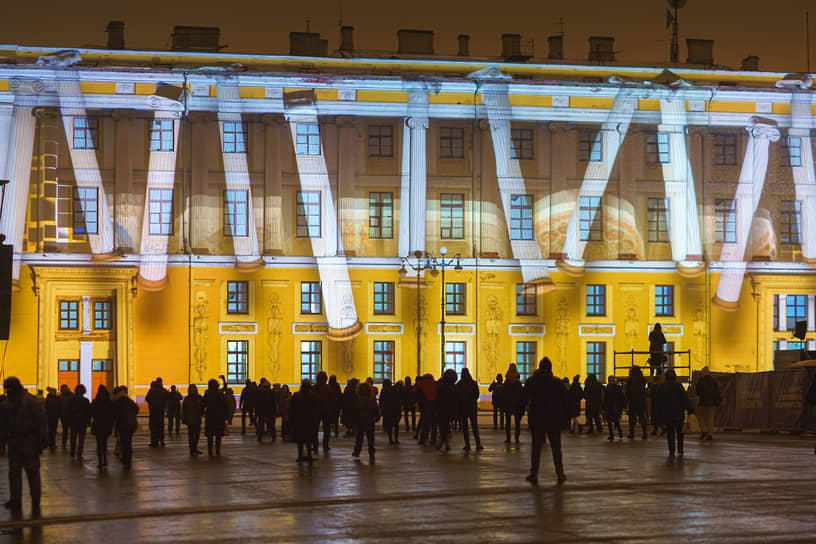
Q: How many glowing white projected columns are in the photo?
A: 11